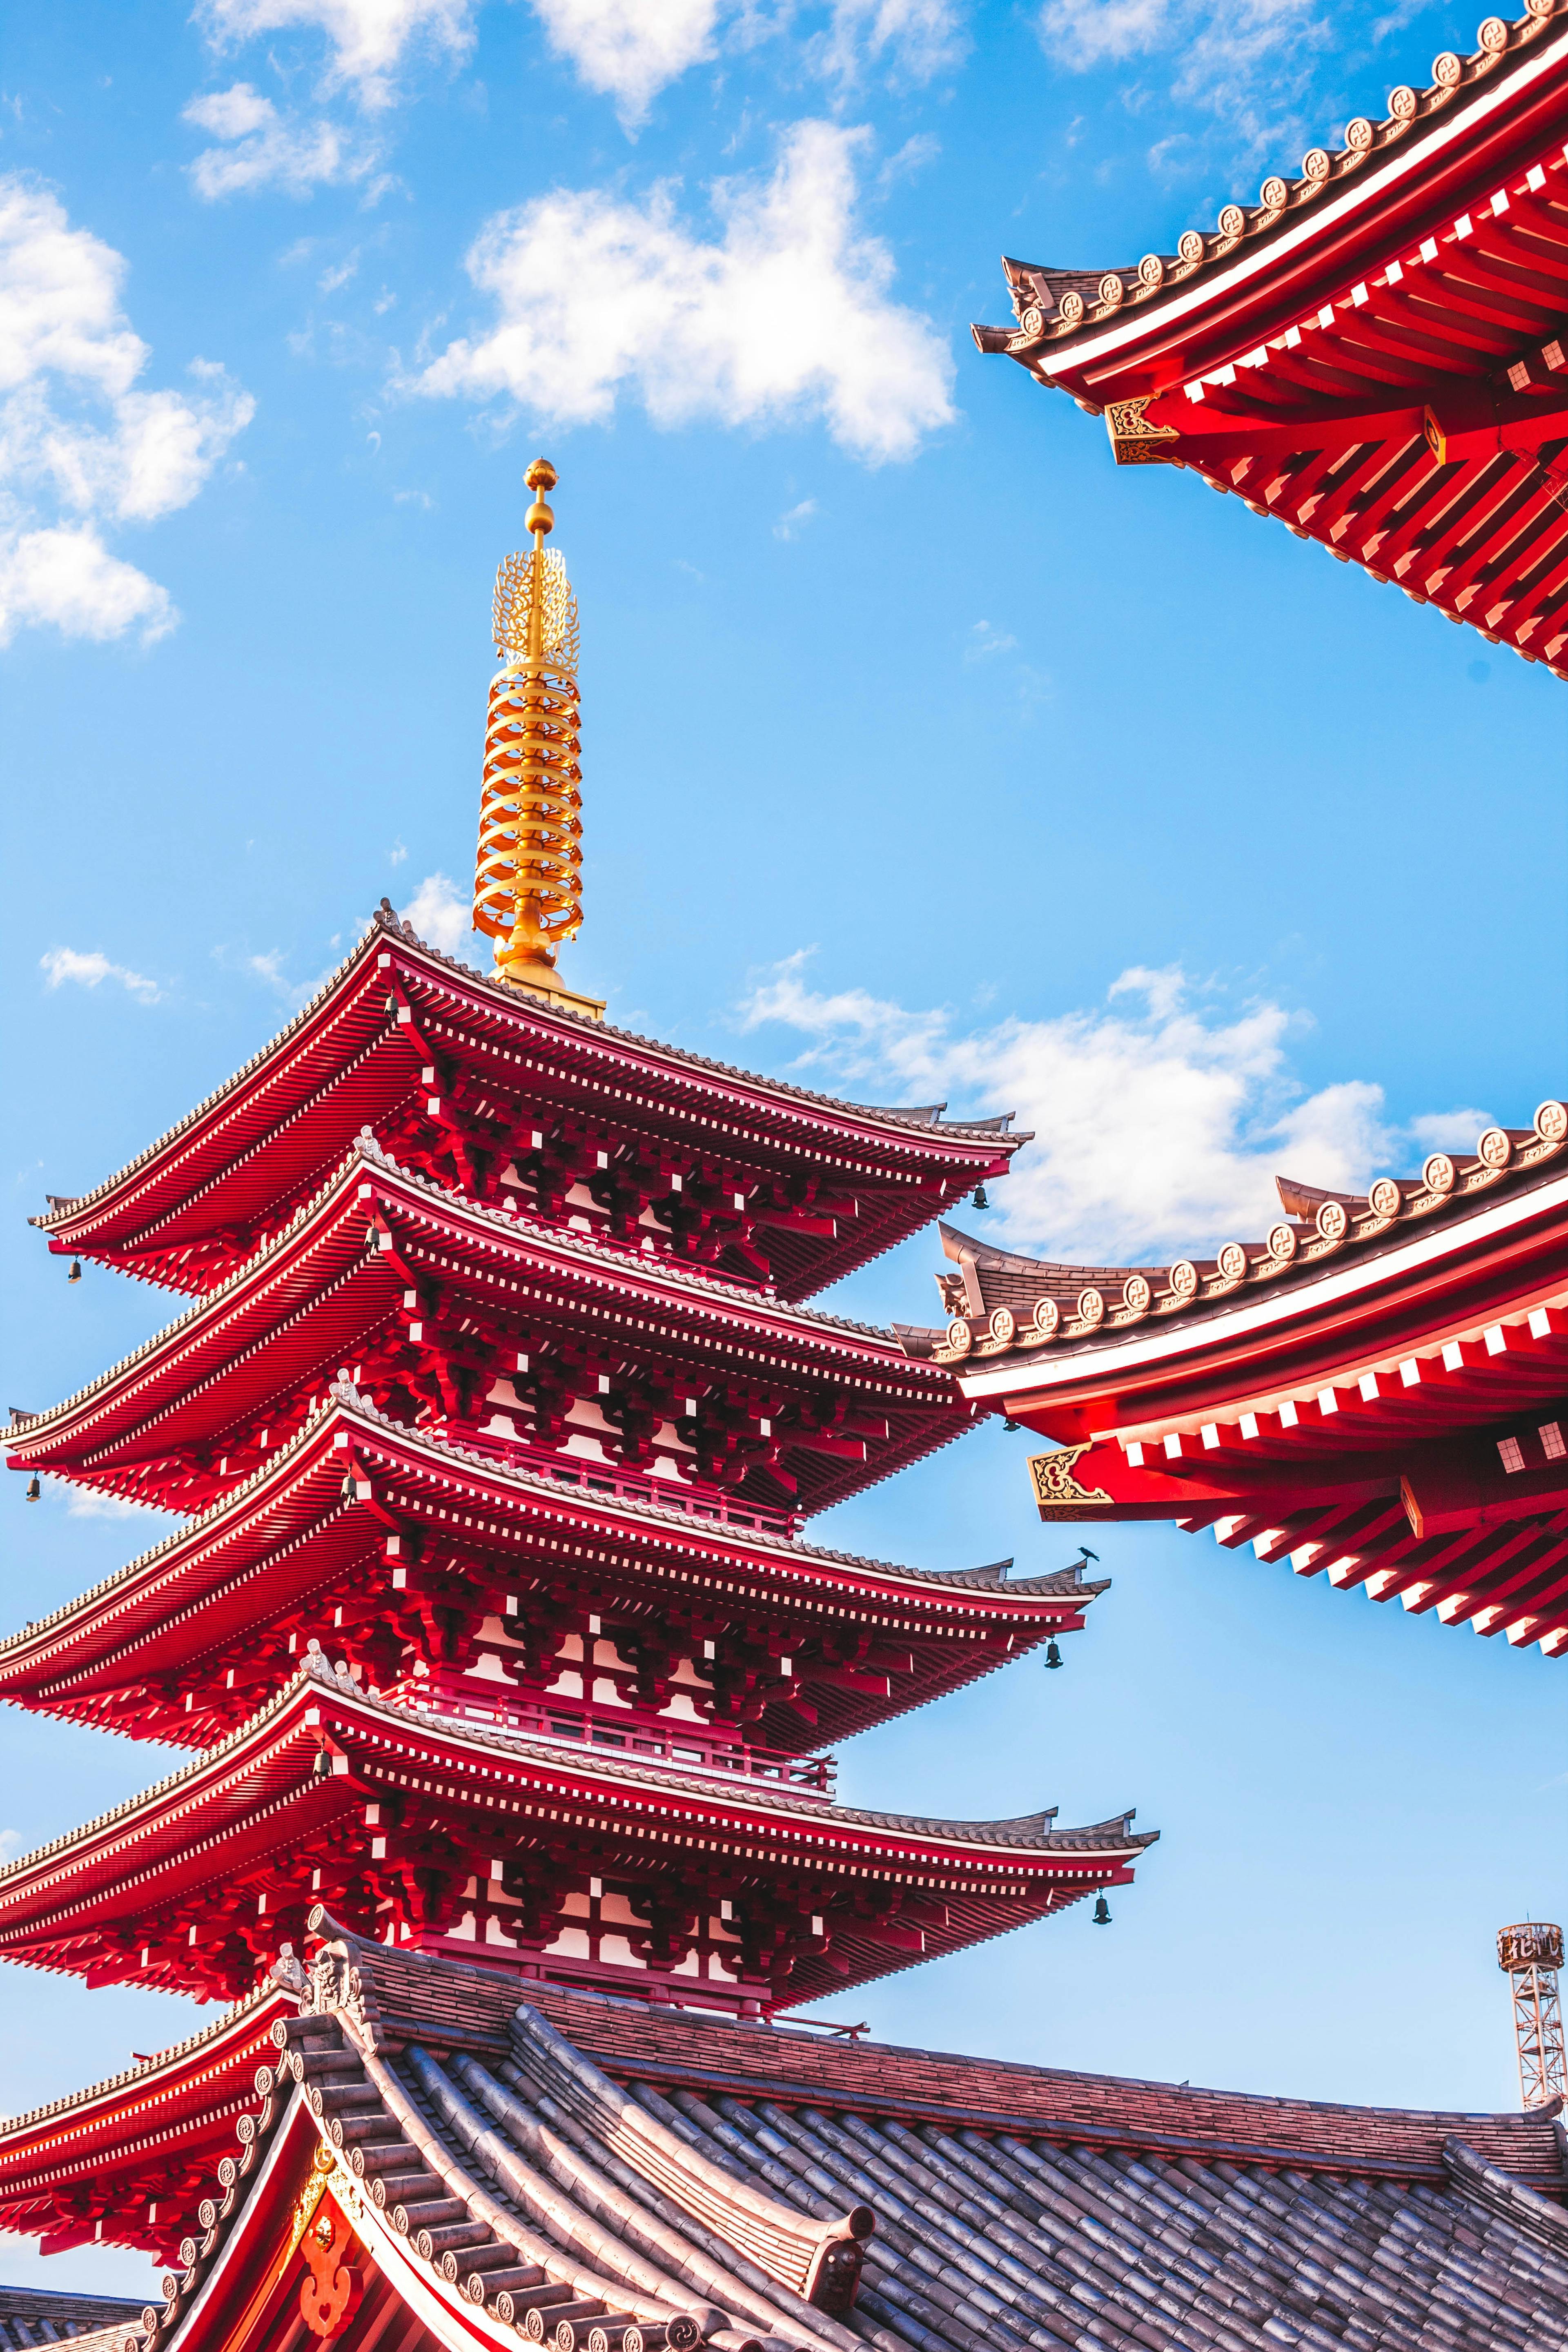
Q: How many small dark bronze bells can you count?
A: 10